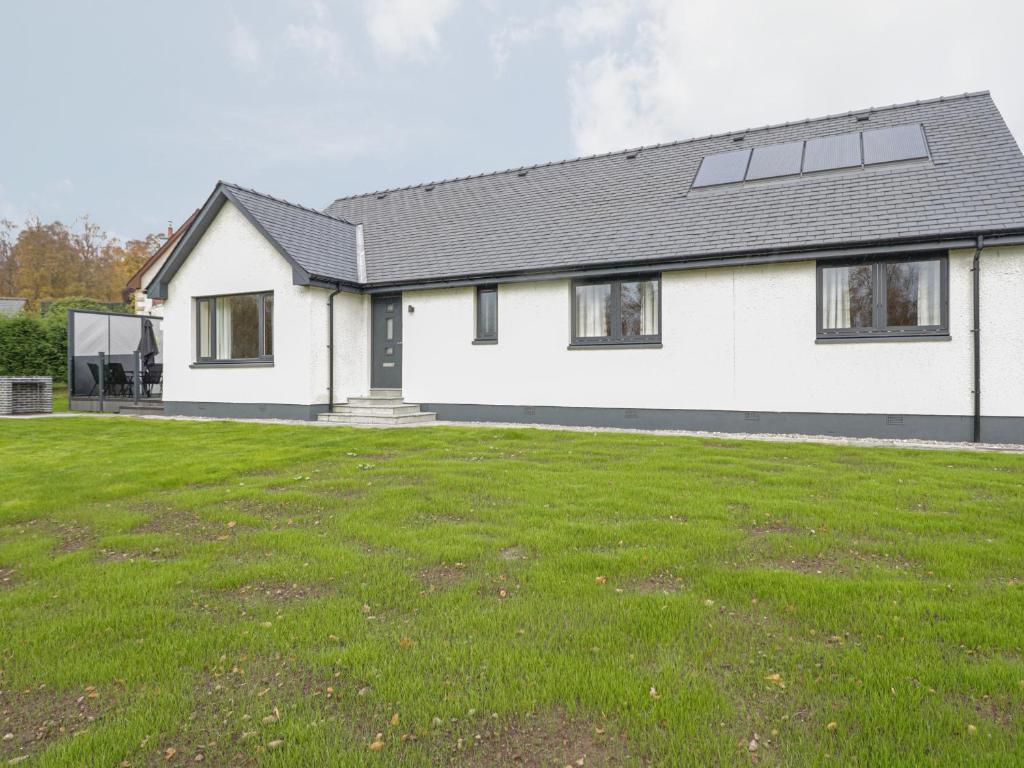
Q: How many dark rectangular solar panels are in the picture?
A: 4